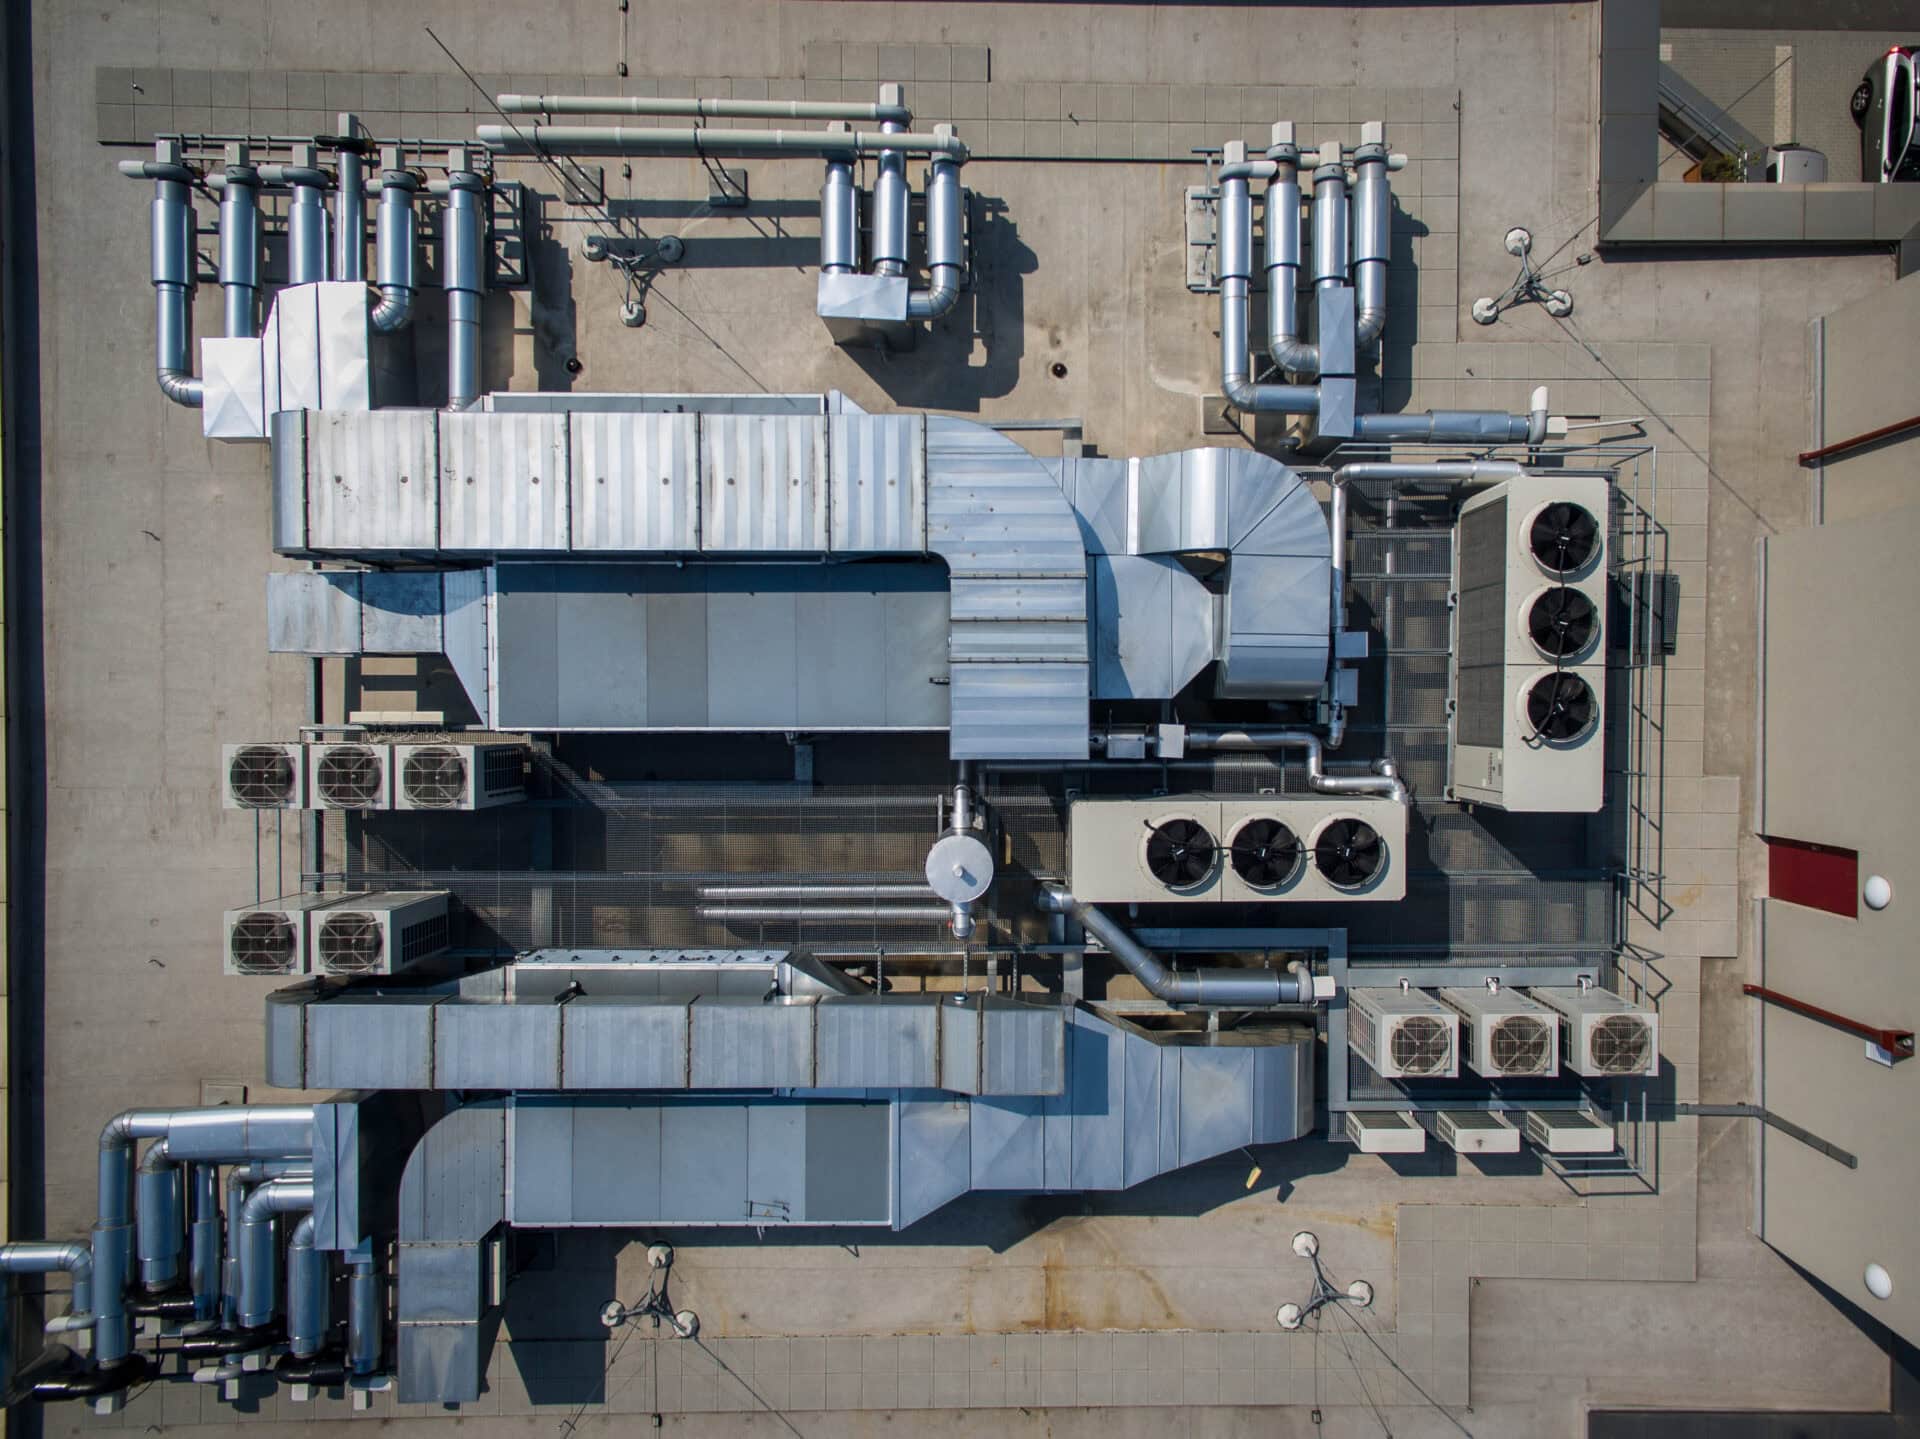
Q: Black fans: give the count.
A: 6